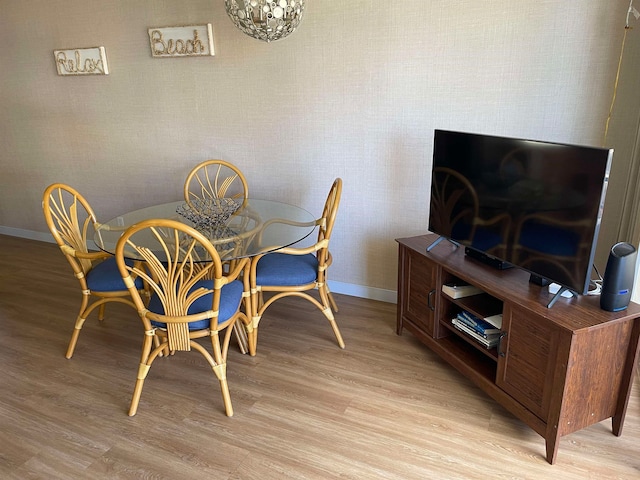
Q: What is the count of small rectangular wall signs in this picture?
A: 2